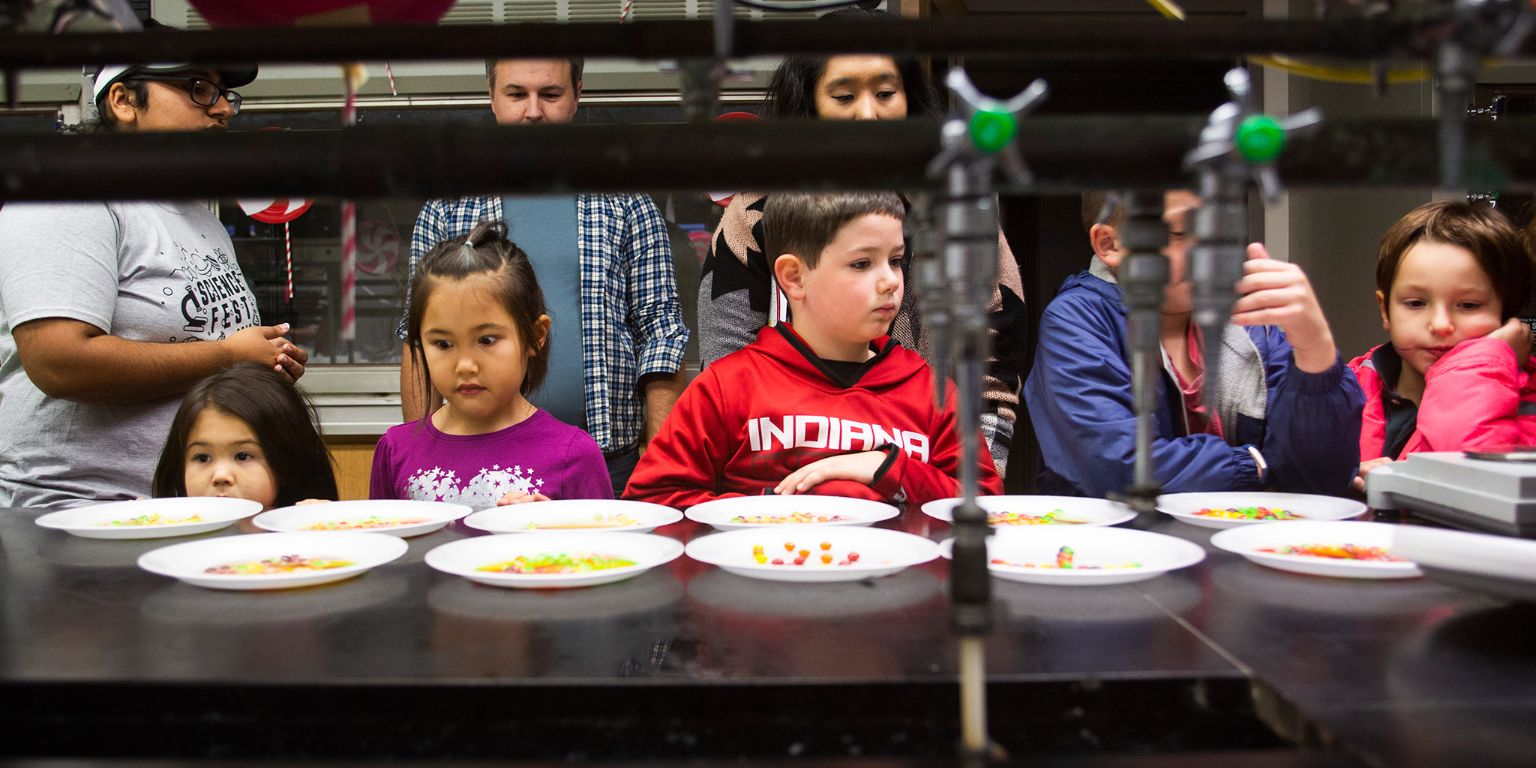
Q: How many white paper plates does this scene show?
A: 11